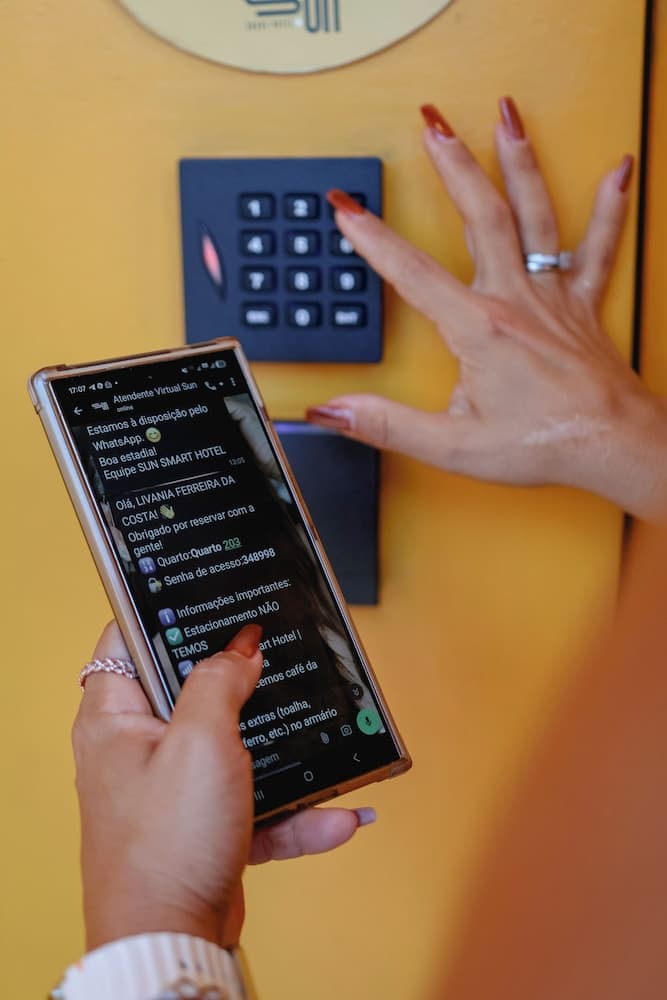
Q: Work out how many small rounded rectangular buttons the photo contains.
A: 12